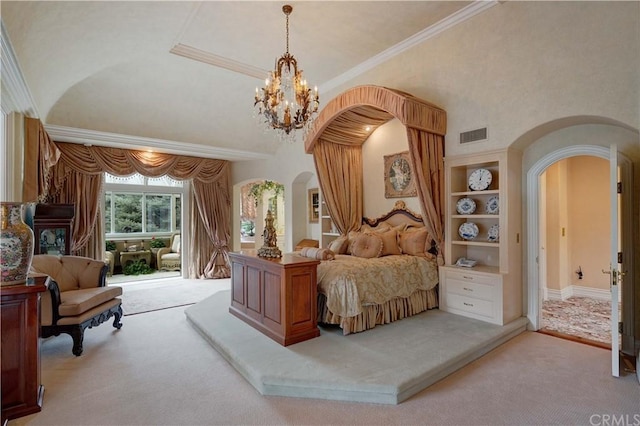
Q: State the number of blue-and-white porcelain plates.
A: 4